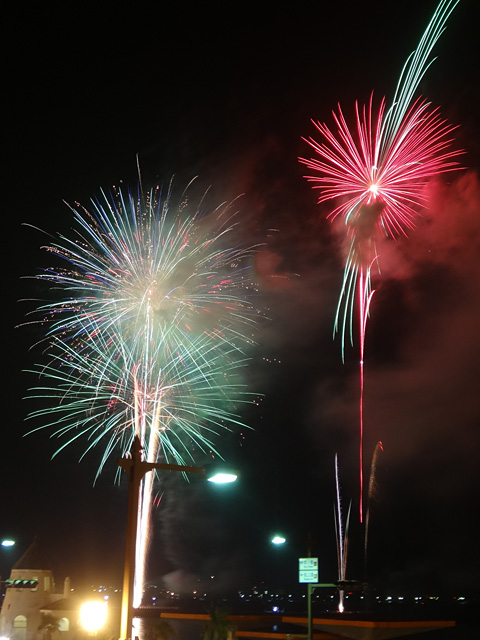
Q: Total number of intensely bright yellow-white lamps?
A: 1